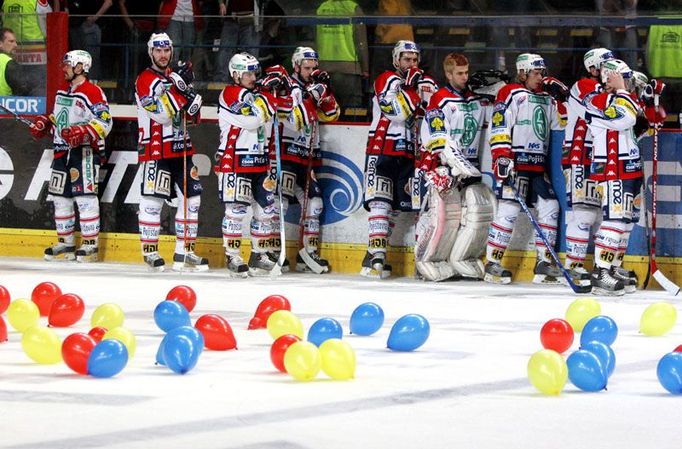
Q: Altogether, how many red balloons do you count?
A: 12